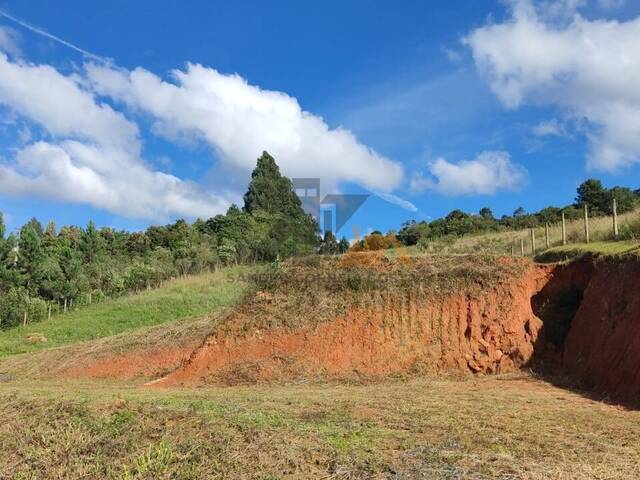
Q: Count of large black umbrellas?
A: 0